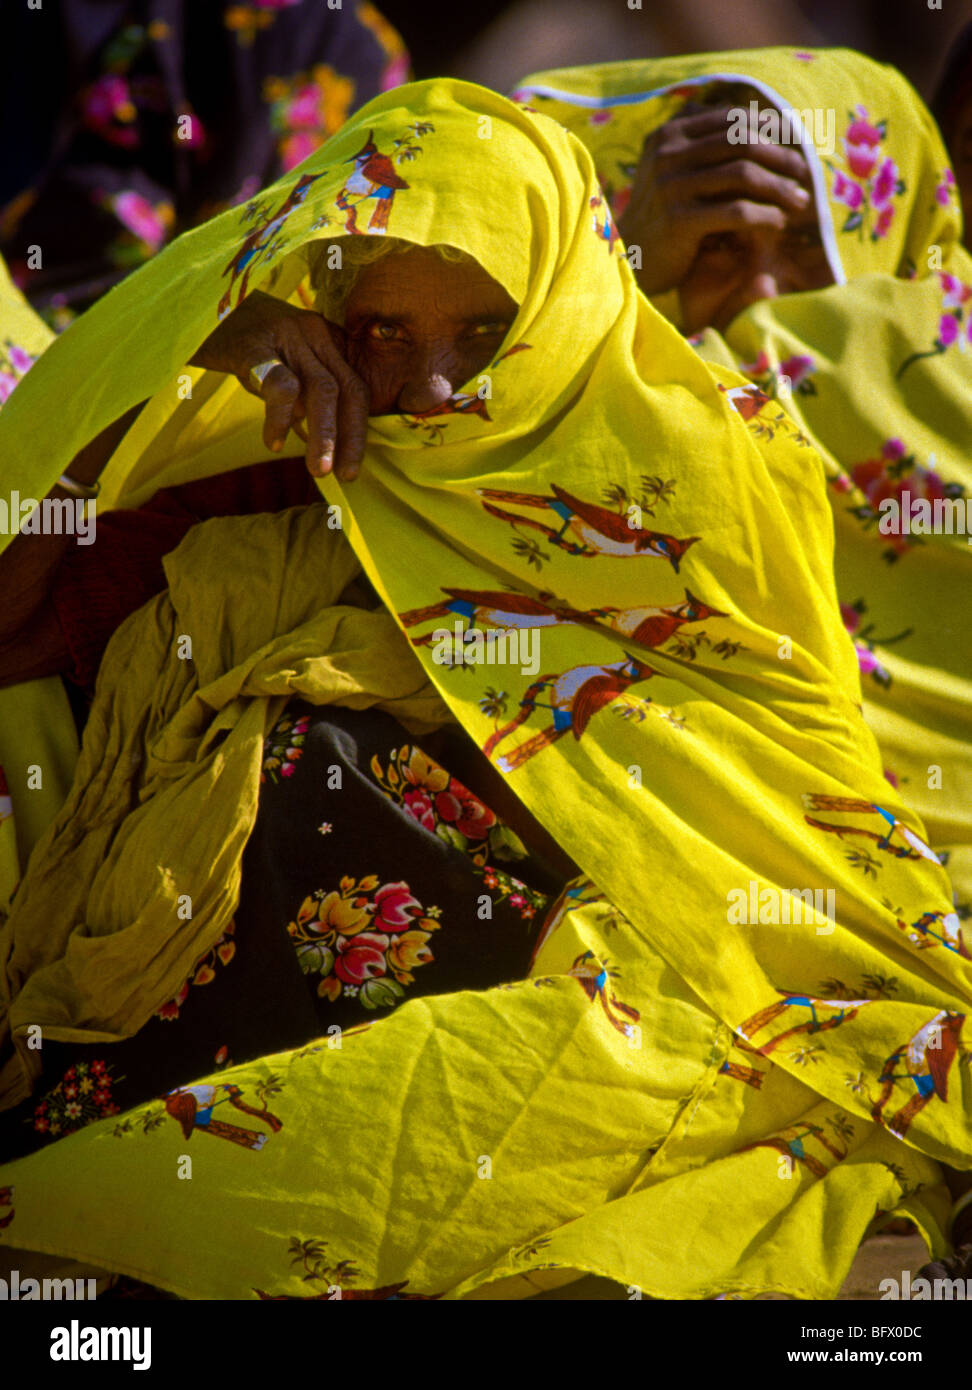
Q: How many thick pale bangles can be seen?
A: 1